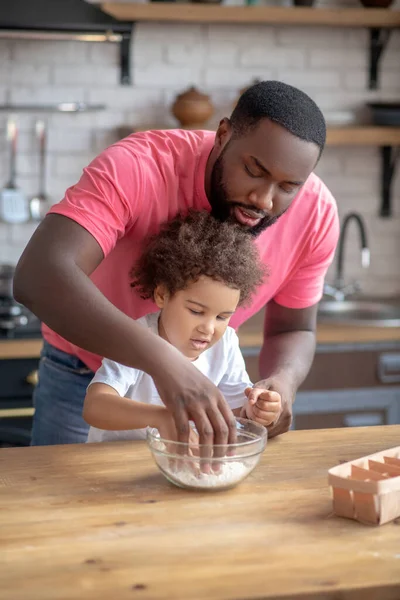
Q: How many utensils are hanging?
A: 2